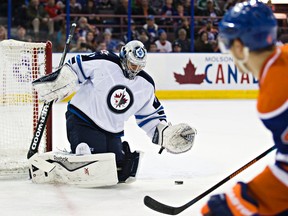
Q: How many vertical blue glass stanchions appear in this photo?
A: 4